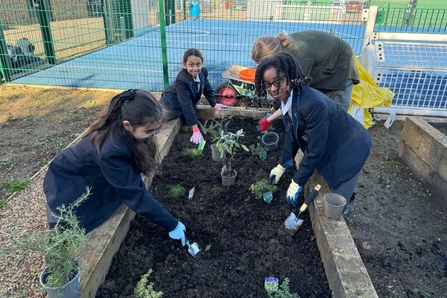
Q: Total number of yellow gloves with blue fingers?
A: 2